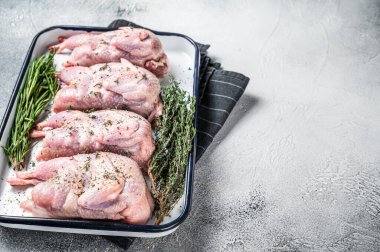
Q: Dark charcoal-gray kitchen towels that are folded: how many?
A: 1